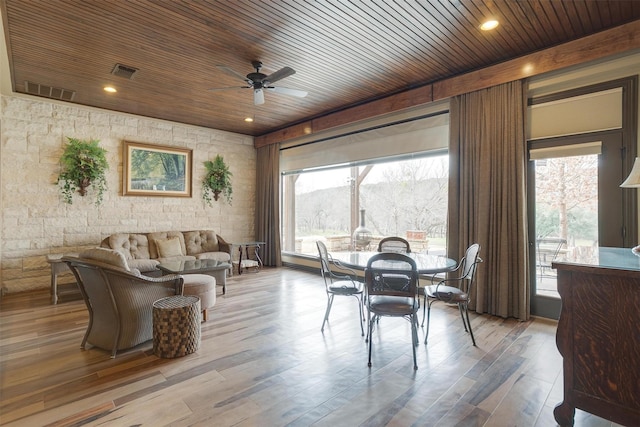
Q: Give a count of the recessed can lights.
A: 3